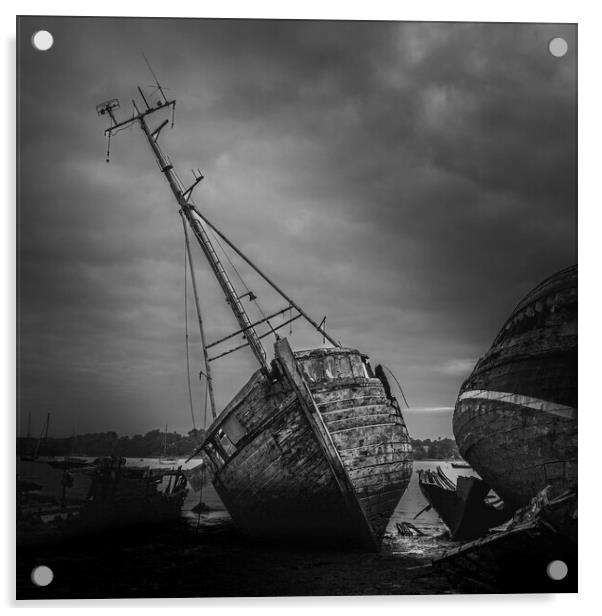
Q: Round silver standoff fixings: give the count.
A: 4